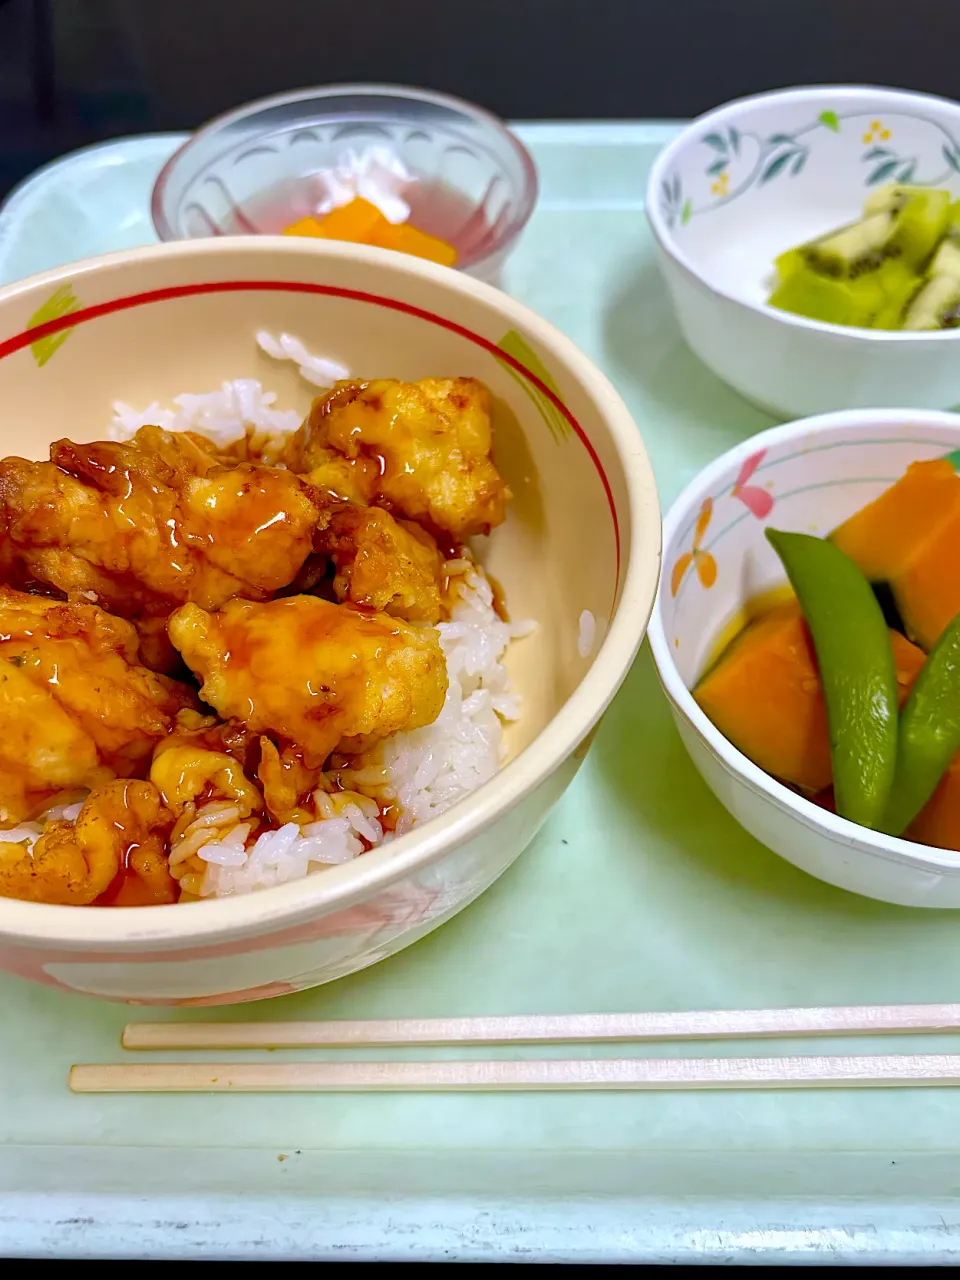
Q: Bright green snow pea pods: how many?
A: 2